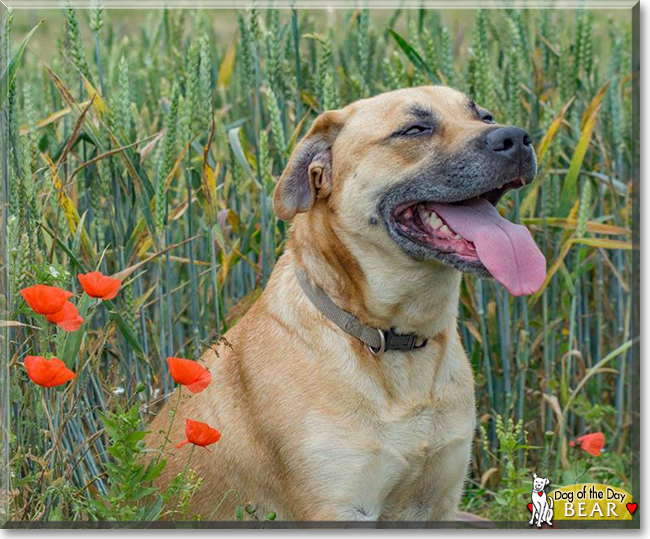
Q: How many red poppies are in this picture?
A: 7